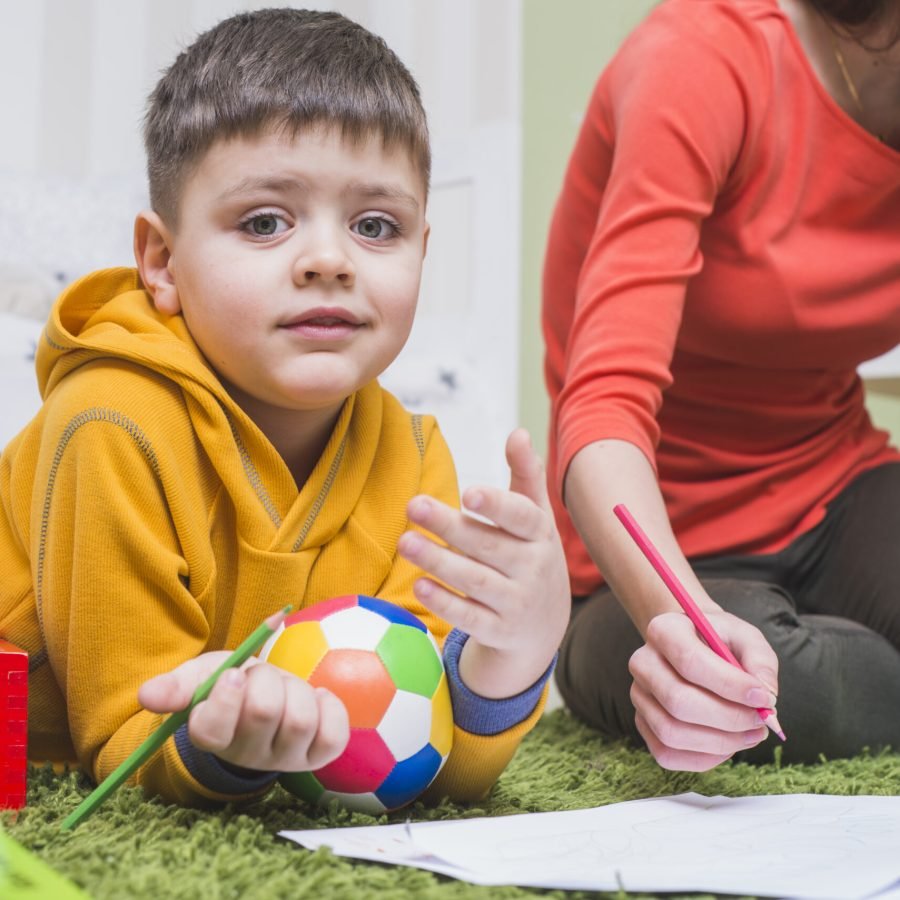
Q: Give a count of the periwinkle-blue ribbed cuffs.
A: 2